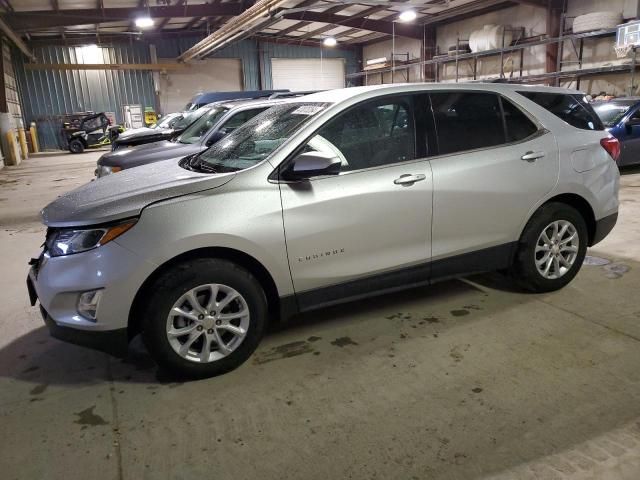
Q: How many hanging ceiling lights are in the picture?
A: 3